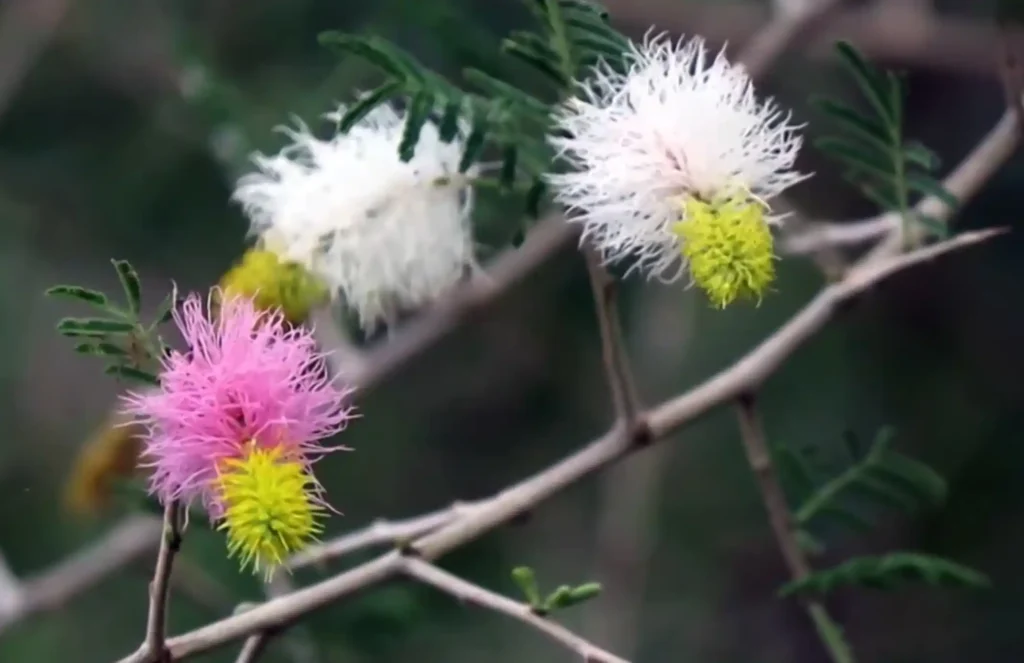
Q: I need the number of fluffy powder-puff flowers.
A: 3